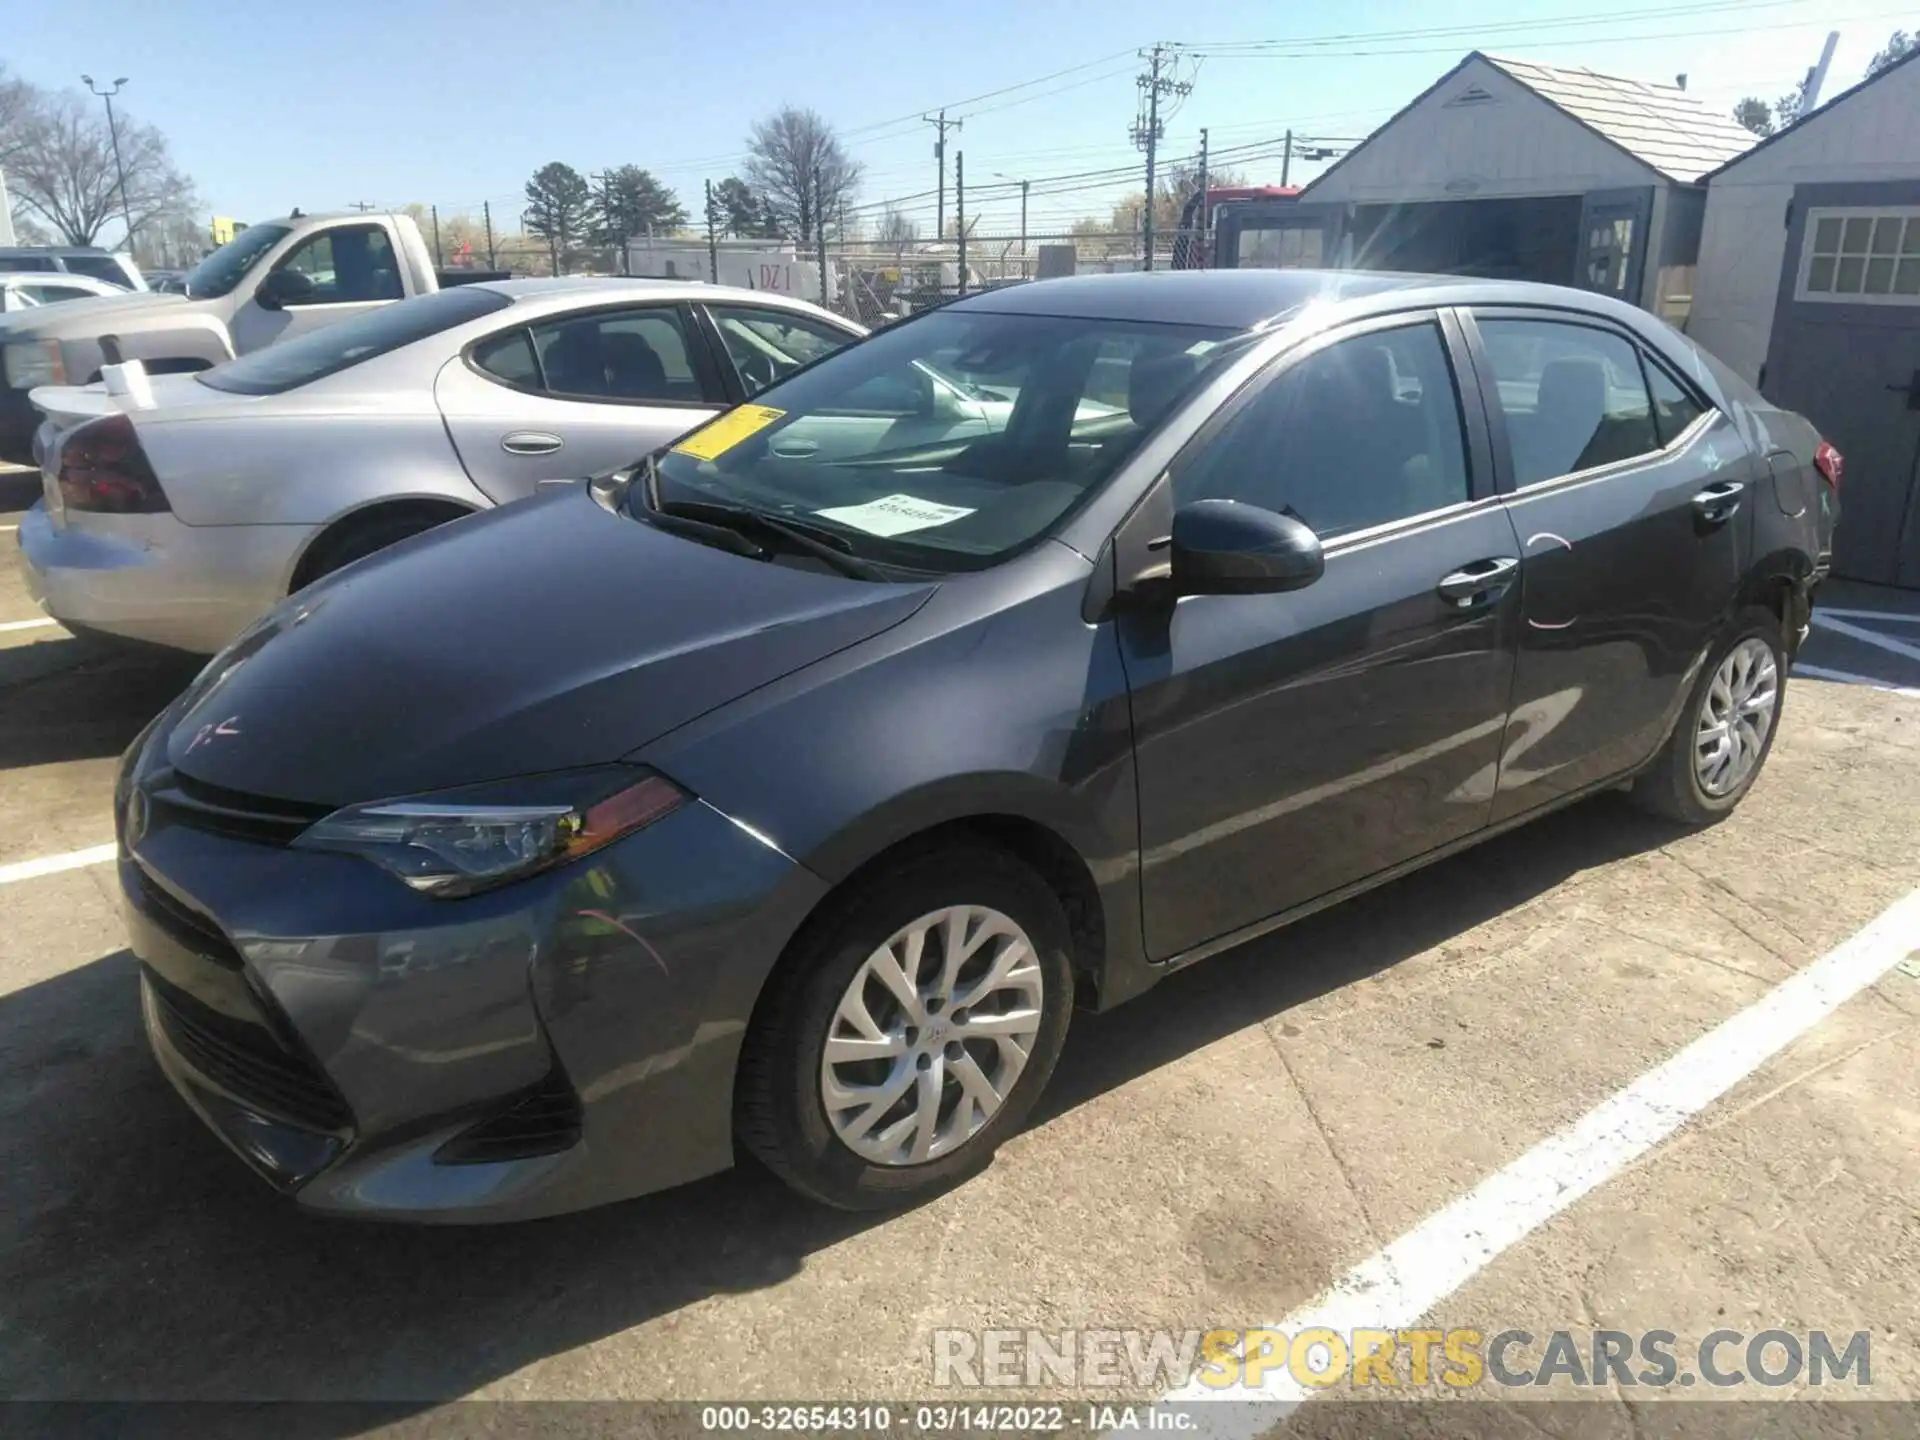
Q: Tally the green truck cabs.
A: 0